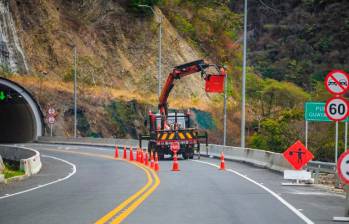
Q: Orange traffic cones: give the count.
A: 10